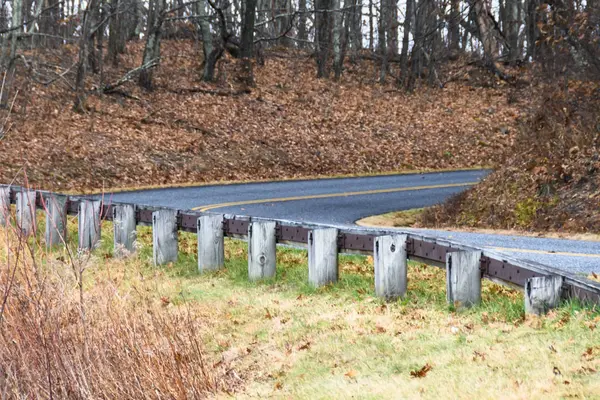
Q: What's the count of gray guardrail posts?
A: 12